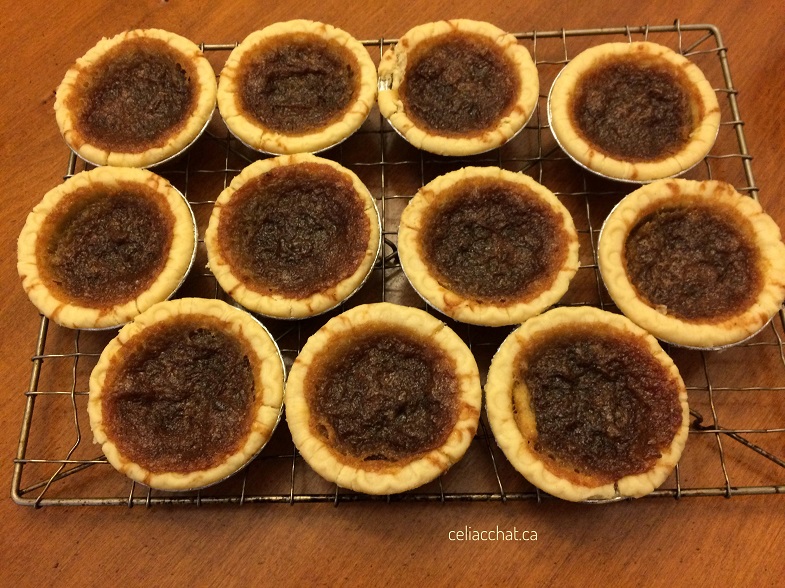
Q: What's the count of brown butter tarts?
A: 11